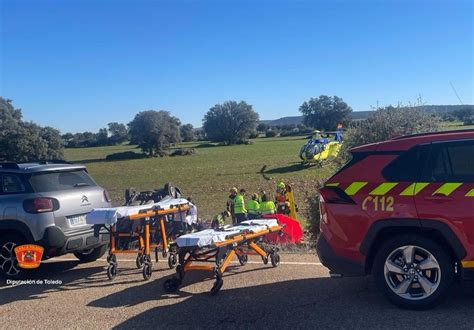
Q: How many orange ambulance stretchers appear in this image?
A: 2